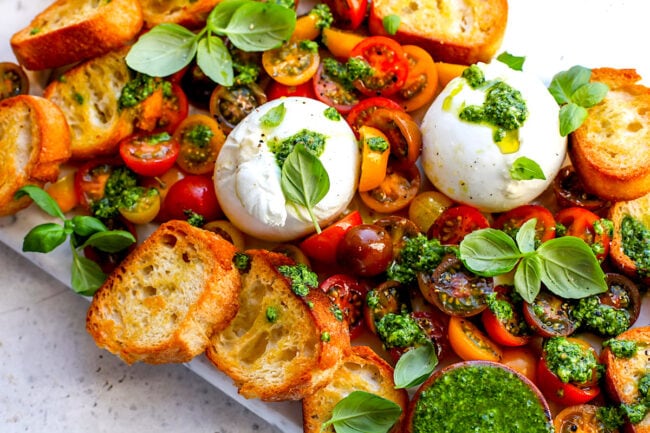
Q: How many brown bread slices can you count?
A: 11